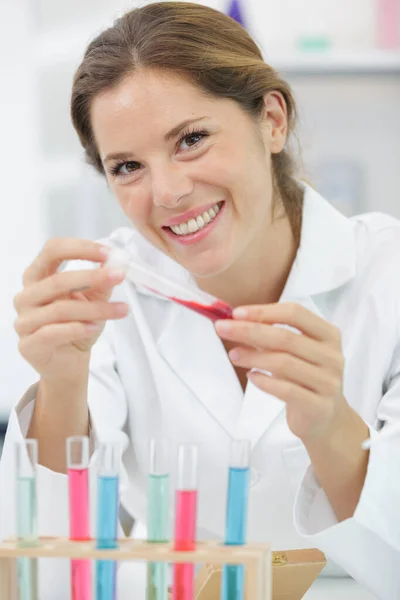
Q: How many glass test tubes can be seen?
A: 7